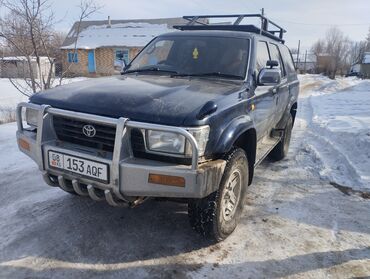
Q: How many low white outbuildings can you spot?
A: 1